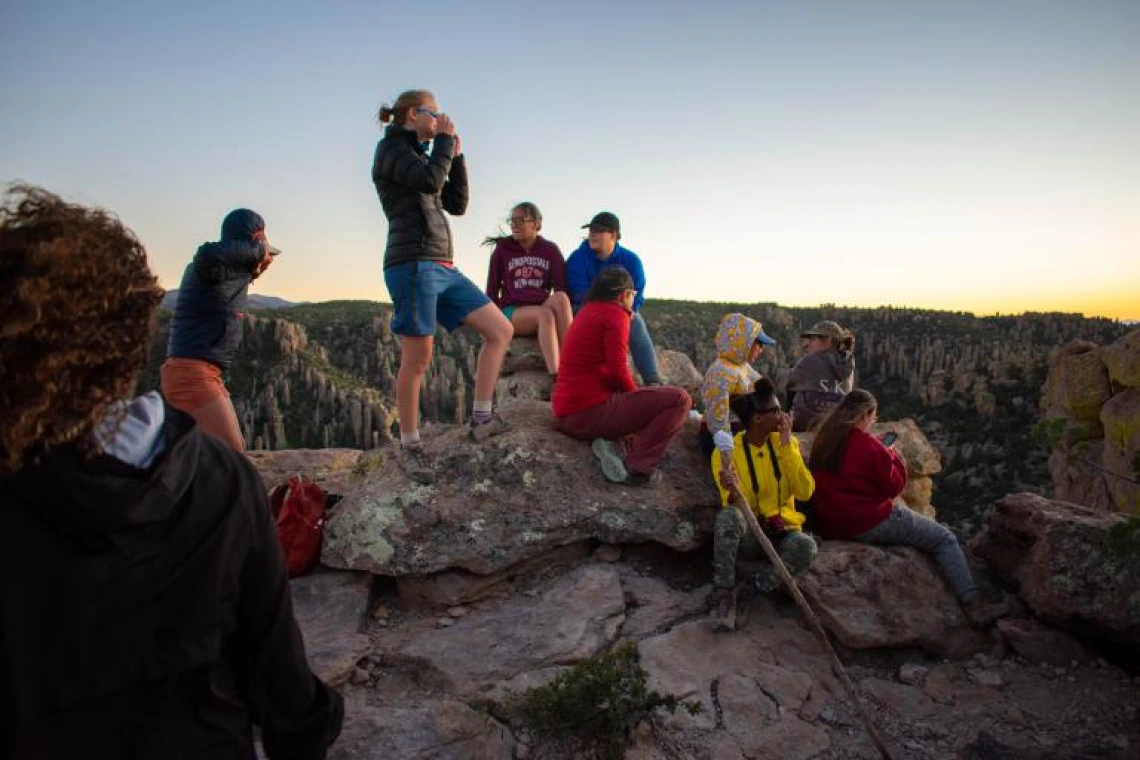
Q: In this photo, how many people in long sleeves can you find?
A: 10